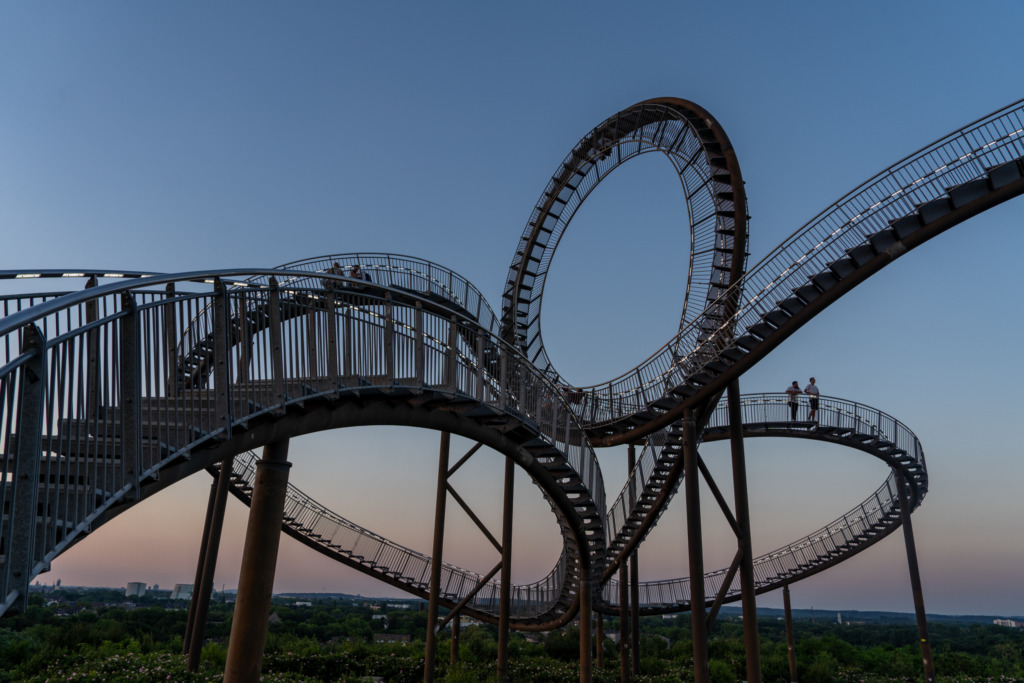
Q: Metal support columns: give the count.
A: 14